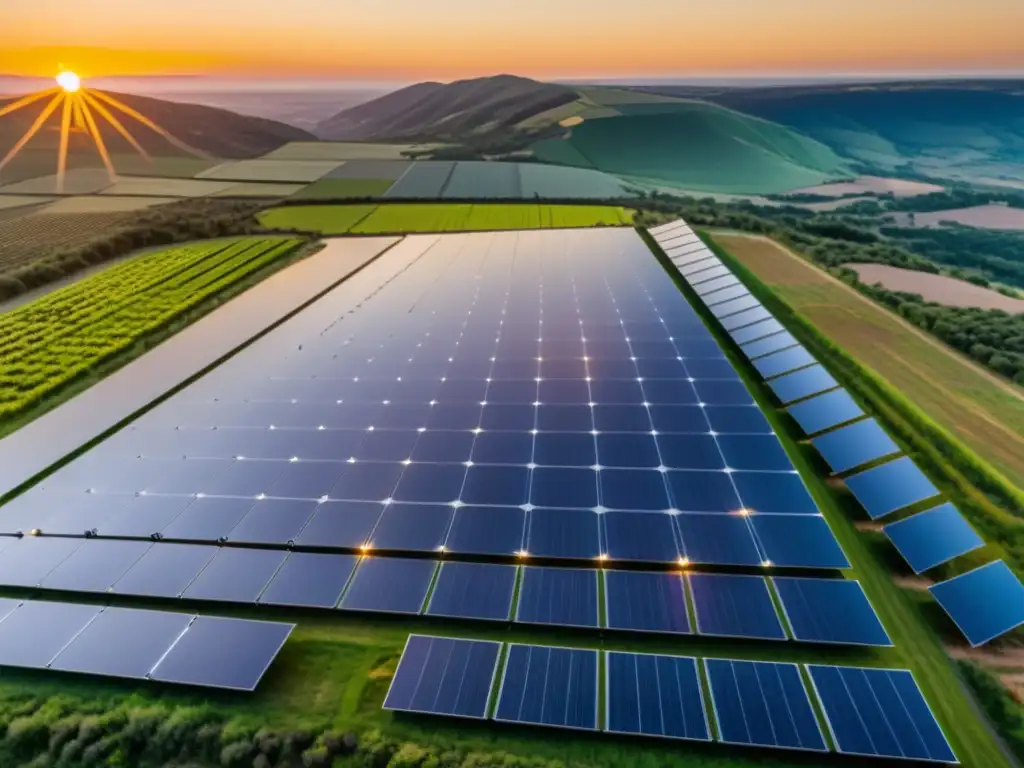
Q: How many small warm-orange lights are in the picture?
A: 5